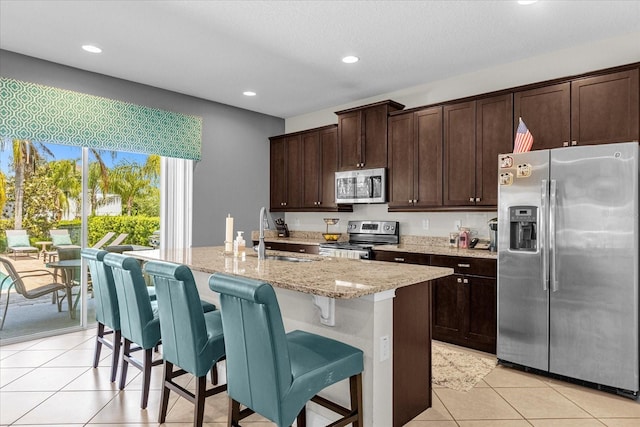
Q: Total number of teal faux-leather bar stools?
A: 4